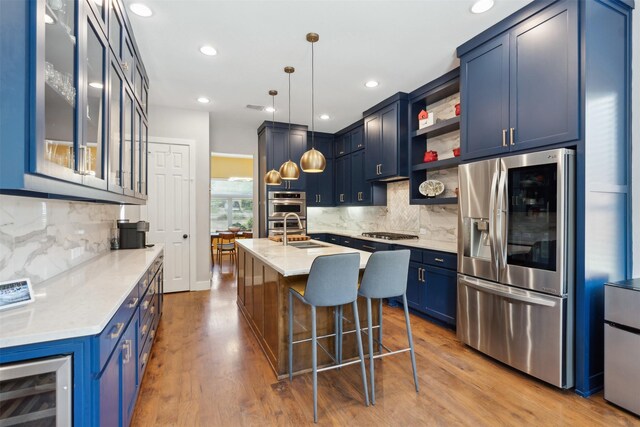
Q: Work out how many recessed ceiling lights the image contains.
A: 7